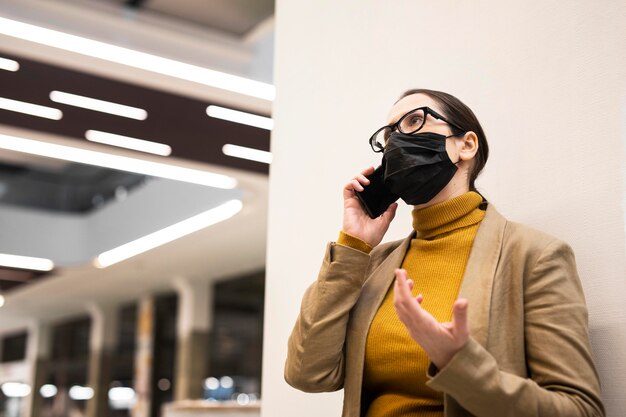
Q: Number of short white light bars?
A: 6